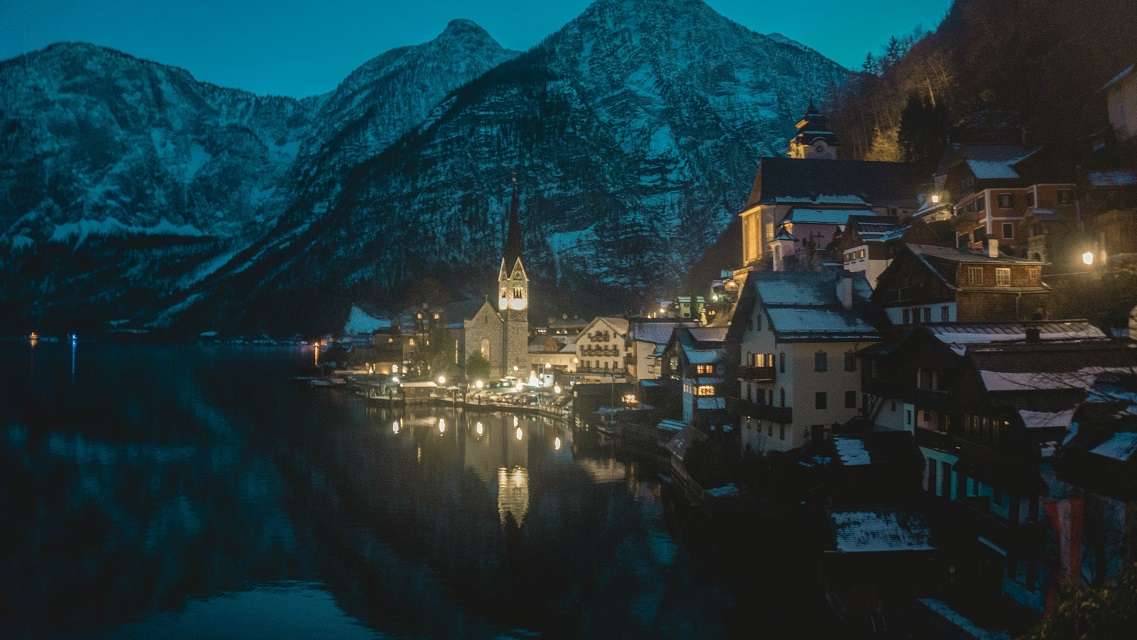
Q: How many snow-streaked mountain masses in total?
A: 3